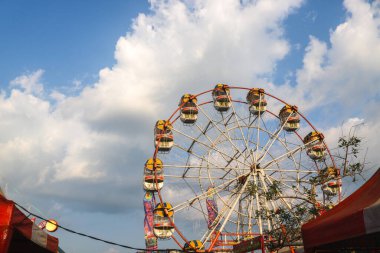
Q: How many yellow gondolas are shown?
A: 10